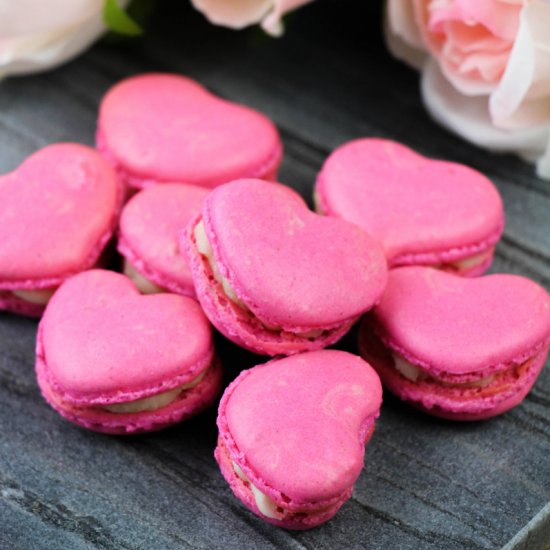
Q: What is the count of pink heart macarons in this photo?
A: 8